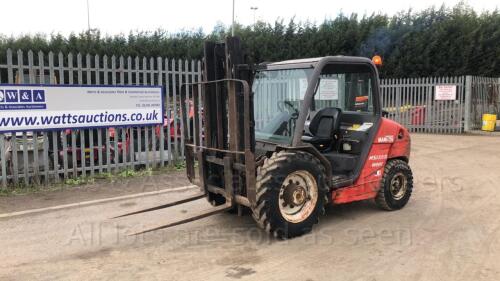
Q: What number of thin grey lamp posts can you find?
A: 3